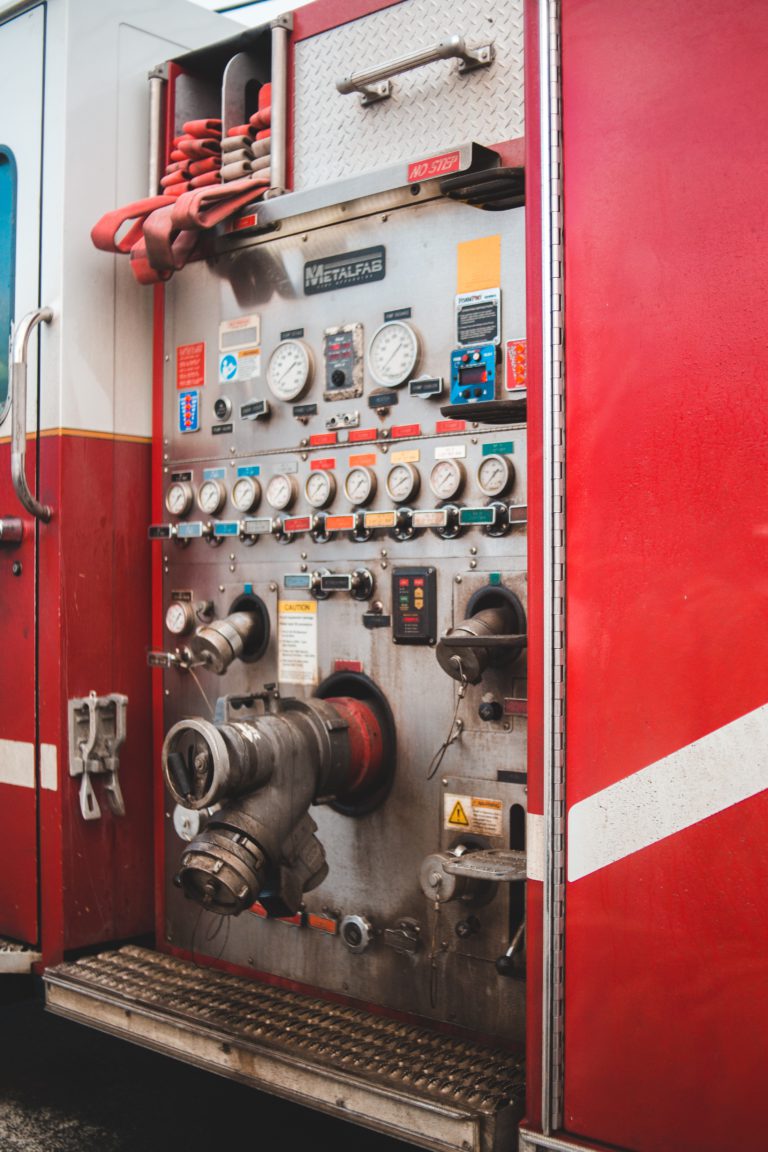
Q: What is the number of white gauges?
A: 12